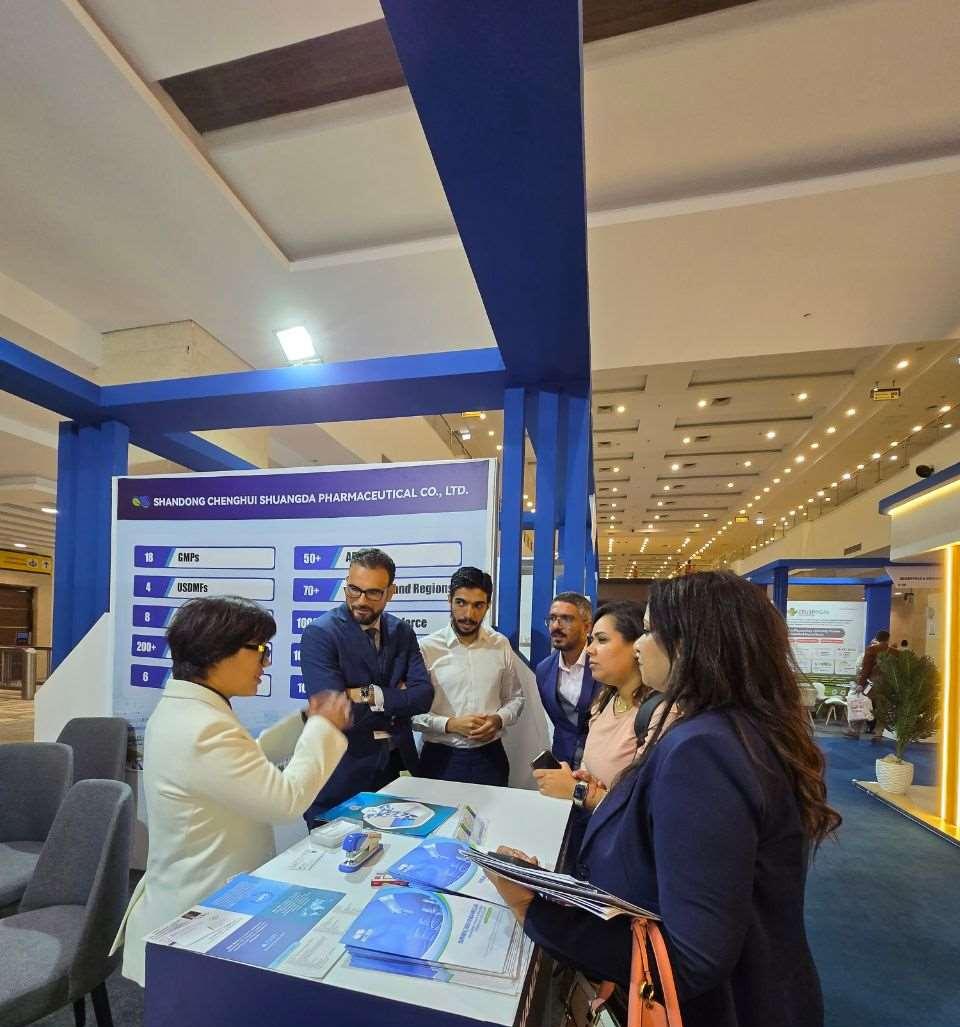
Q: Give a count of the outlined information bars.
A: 10